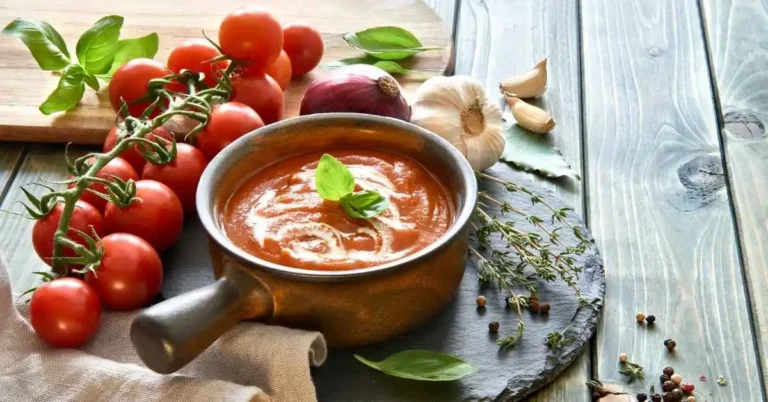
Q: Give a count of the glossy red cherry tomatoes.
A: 14